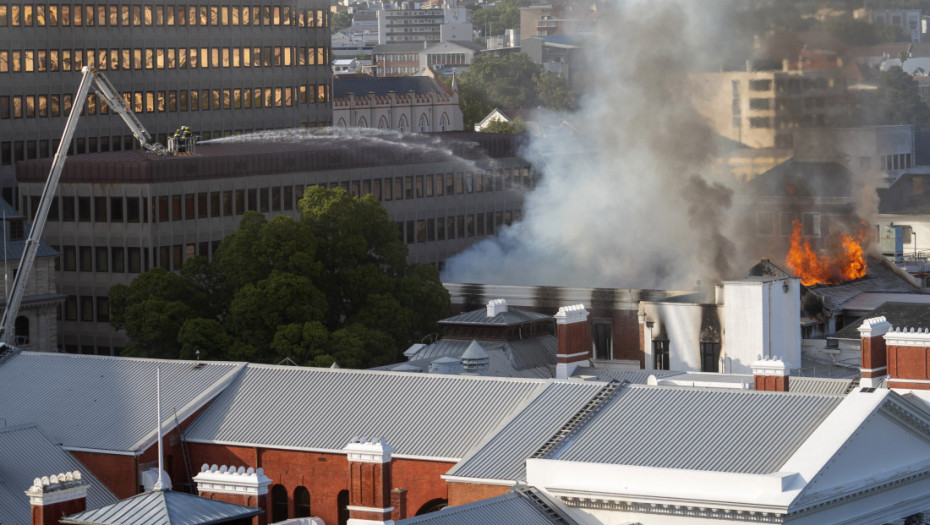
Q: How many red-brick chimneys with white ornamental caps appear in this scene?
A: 7